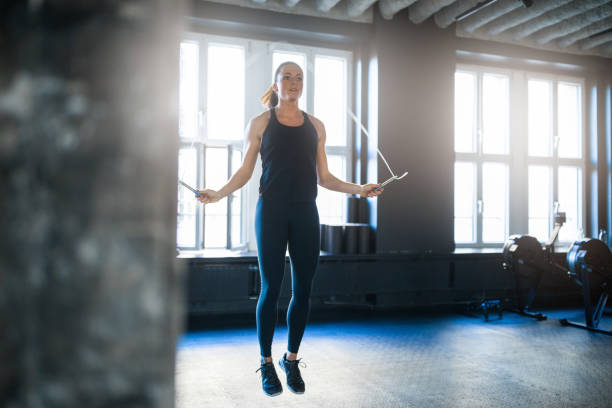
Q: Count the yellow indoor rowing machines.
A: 0